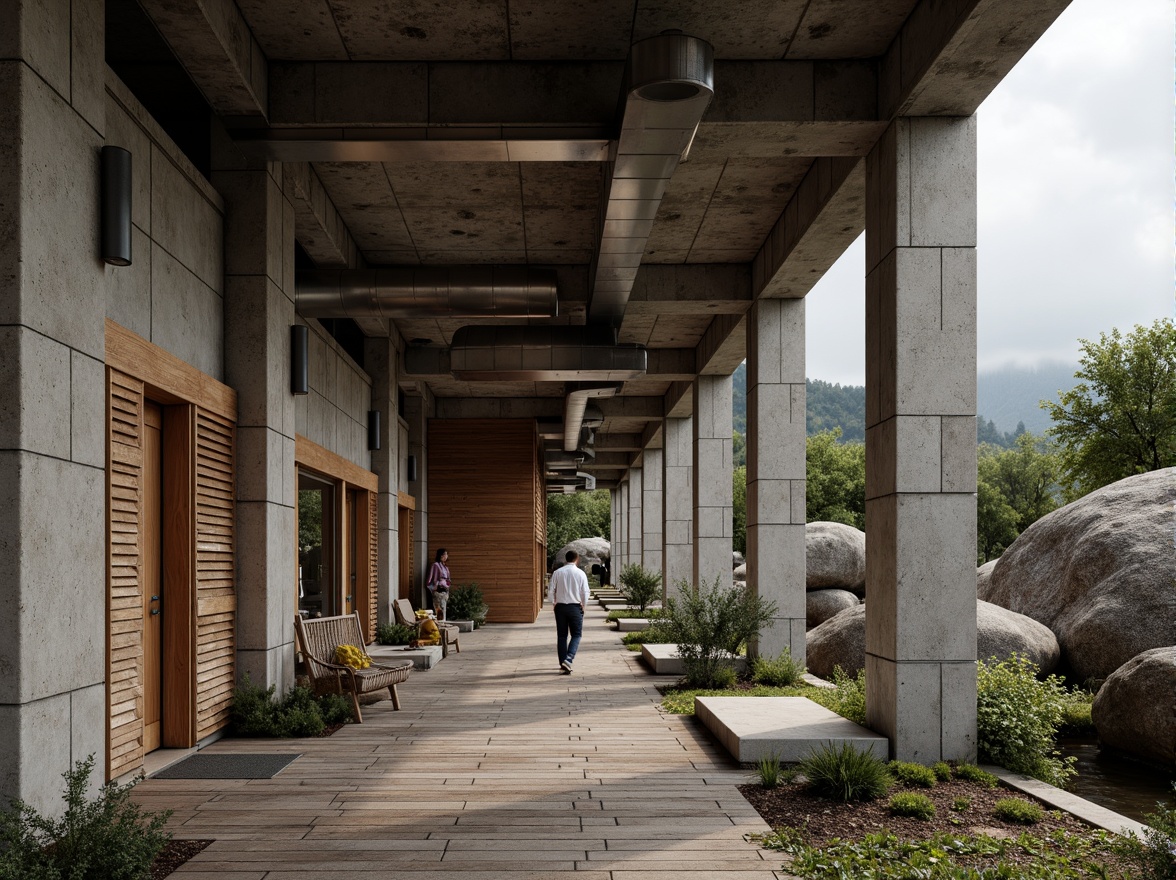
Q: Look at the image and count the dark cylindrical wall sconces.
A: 4